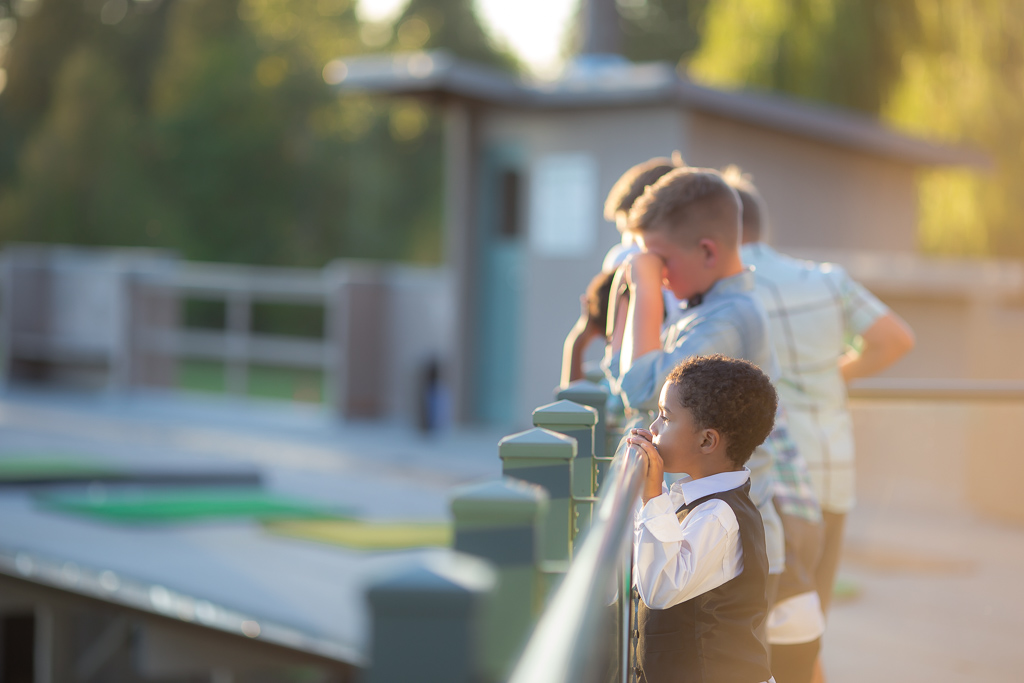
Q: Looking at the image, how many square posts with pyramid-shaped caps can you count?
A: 5